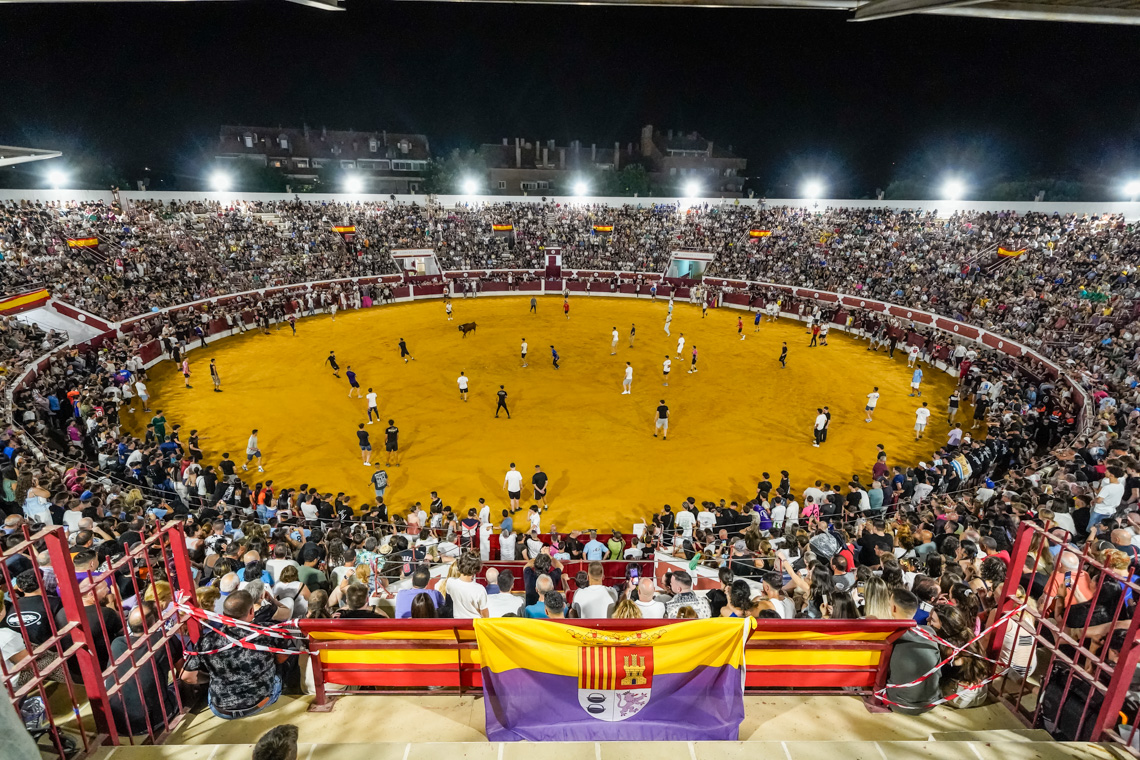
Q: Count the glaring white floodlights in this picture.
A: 9